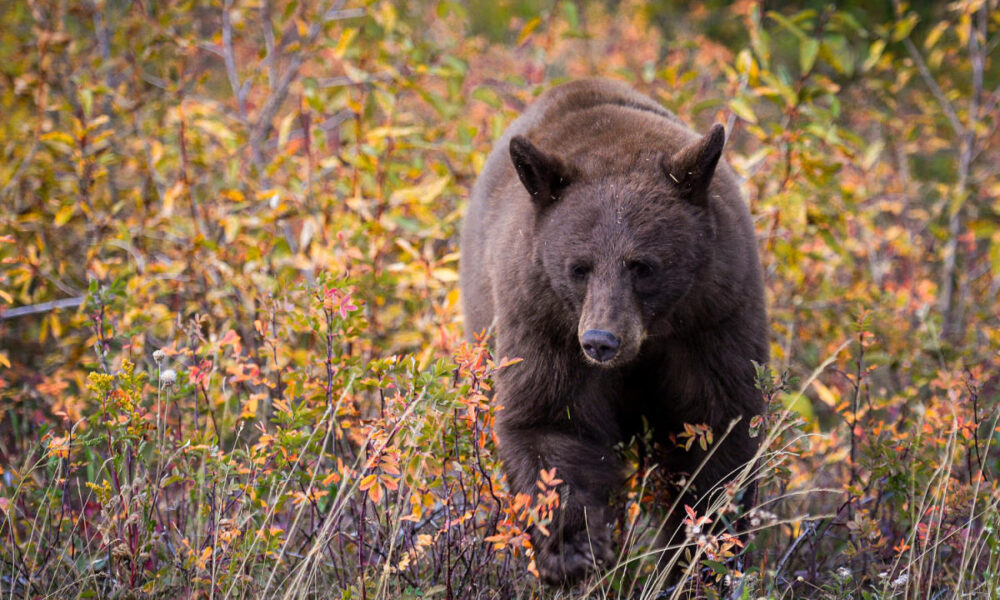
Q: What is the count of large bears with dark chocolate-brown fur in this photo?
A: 1